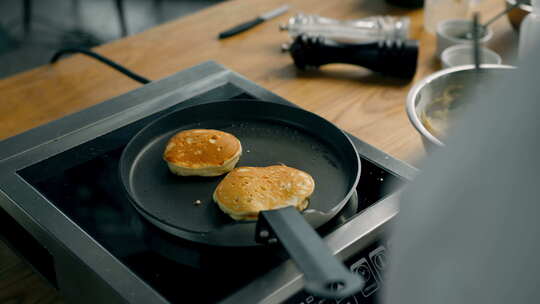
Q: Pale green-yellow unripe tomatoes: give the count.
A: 0